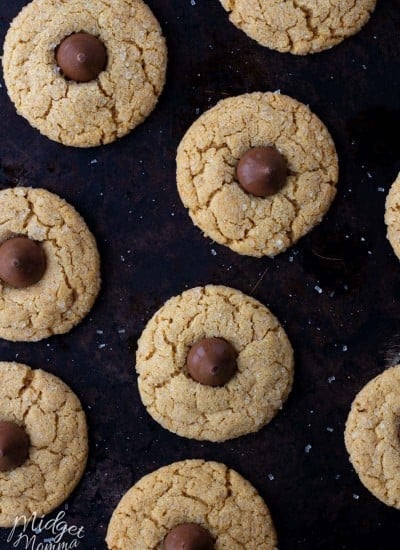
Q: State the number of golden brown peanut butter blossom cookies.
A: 9